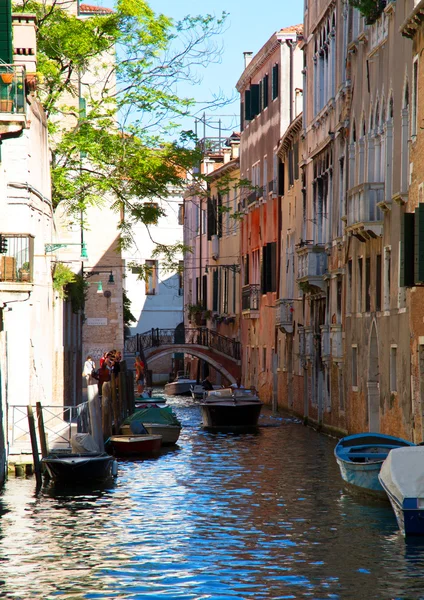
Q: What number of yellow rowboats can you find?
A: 0